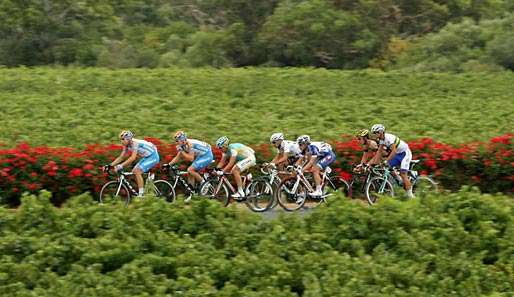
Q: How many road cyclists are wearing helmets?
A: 7